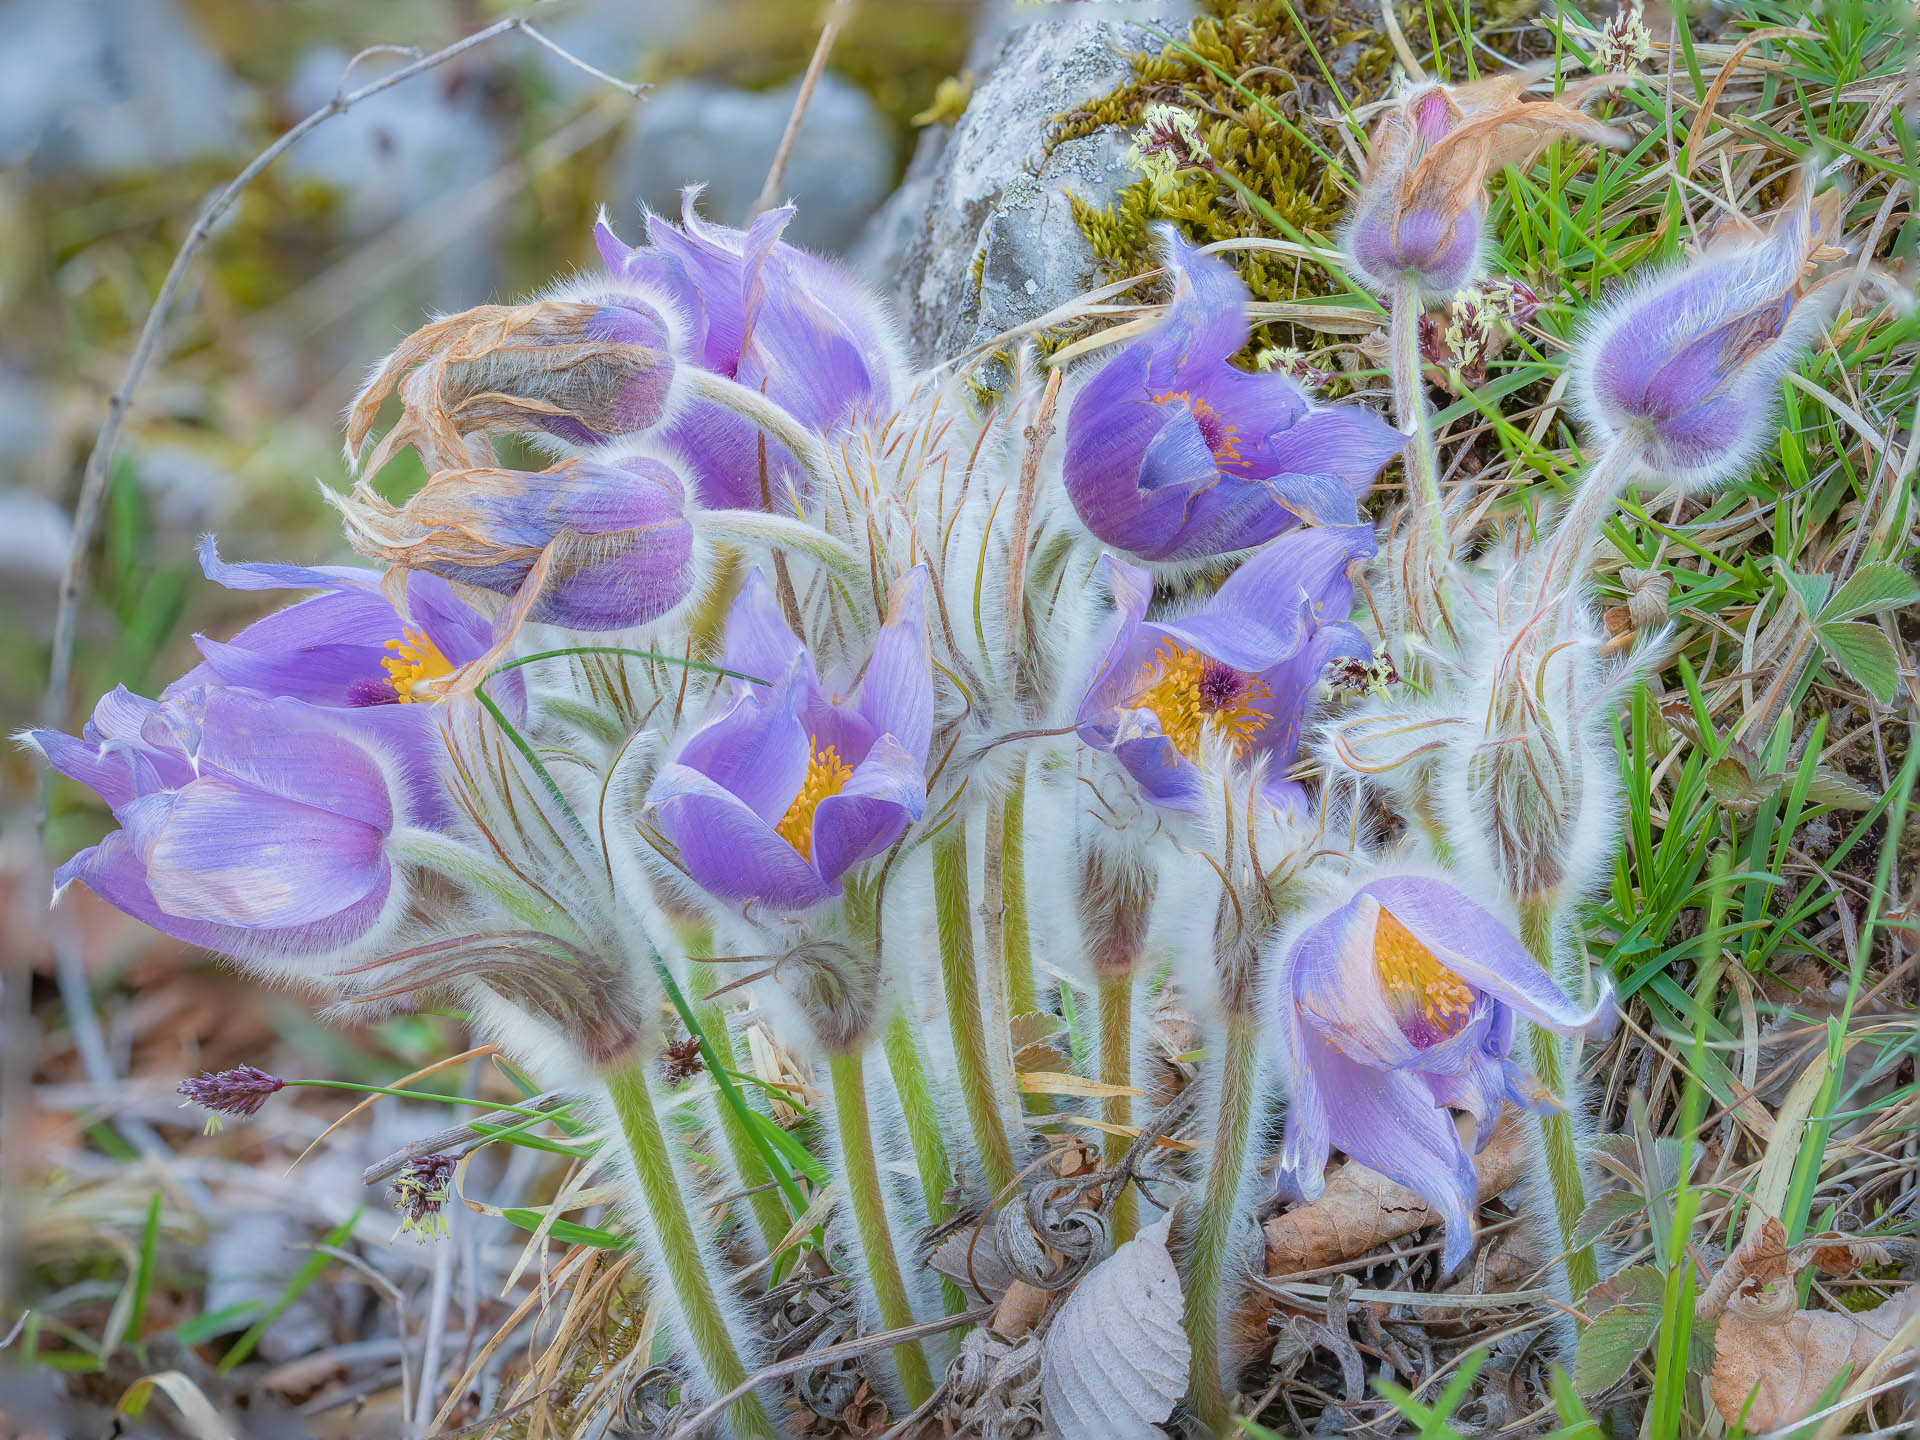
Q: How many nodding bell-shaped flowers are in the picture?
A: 11